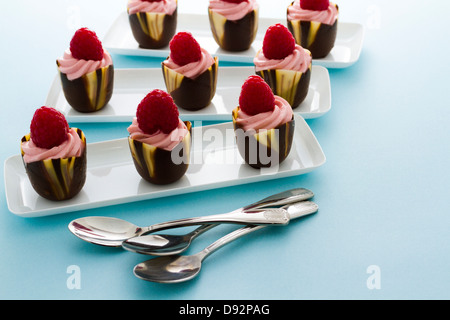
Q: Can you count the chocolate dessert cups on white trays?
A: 9